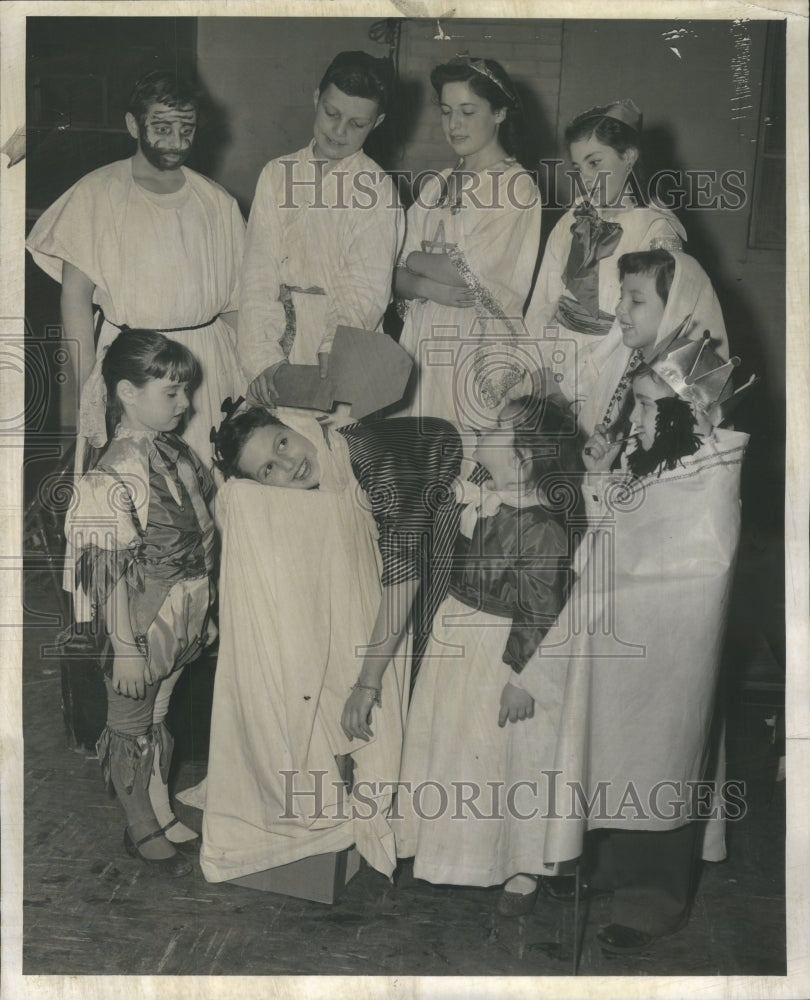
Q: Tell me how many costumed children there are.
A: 9